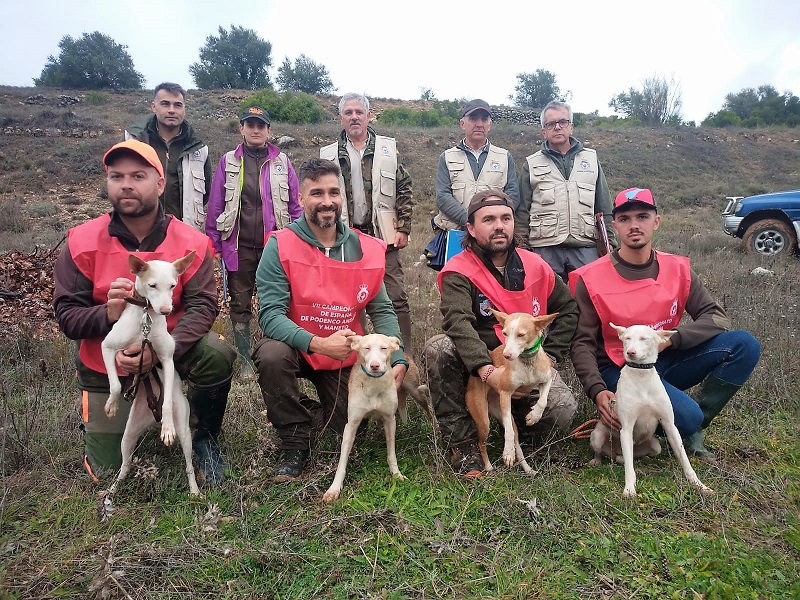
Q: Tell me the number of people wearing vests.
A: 9